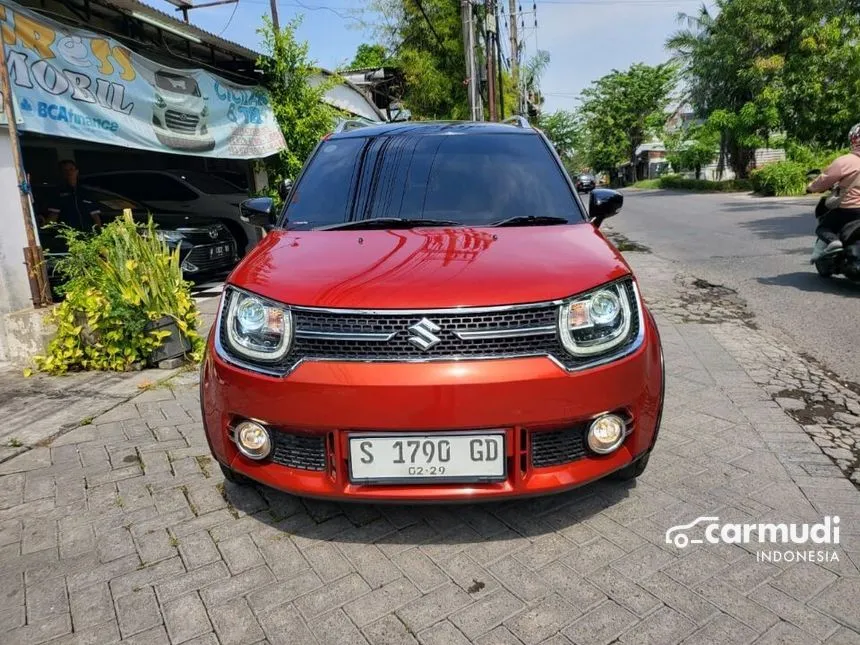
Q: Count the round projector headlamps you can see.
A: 2